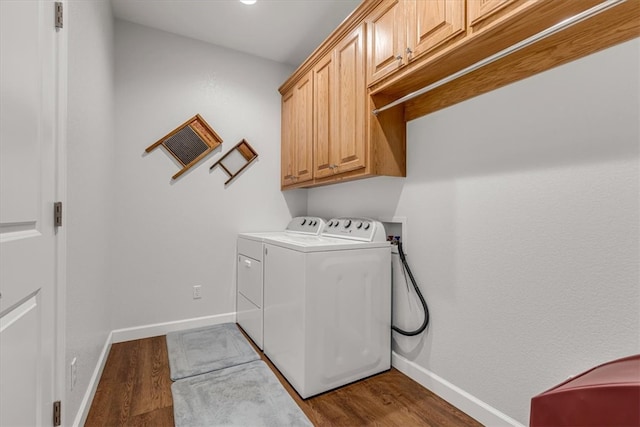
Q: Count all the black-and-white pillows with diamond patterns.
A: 0